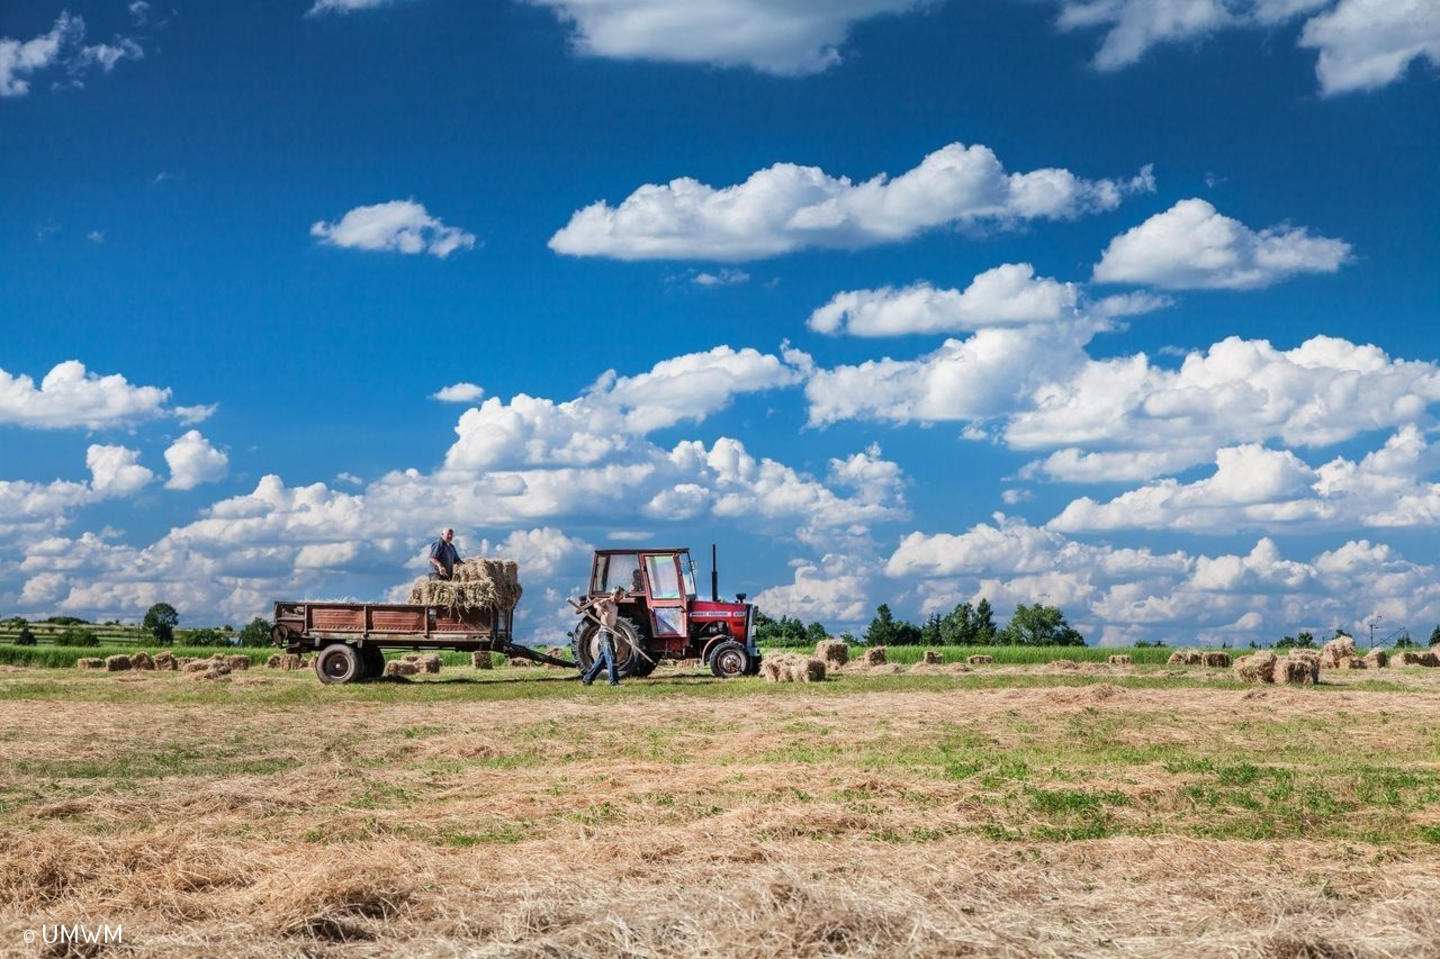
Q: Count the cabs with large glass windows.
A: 1